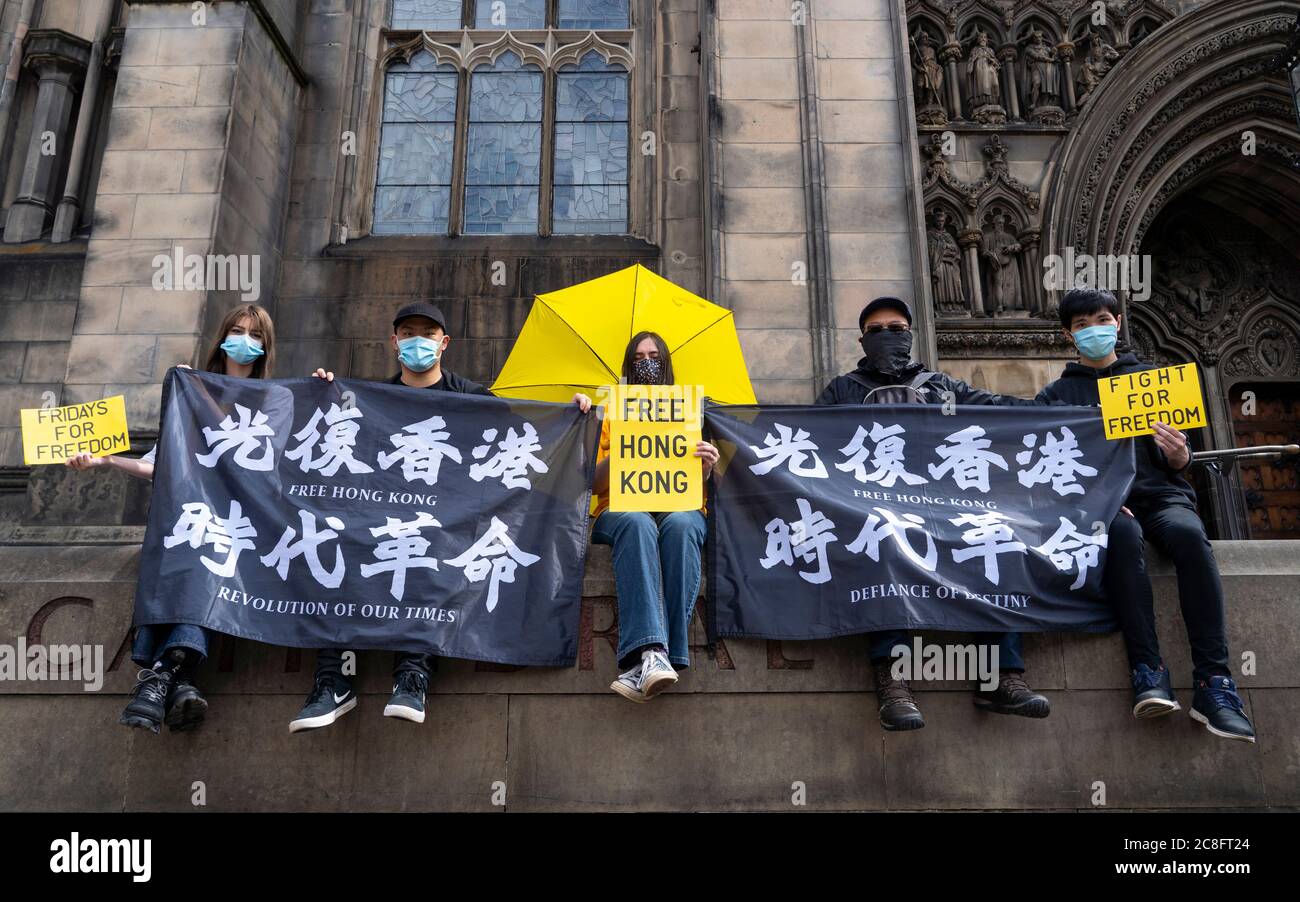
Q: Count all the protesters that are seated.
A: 5